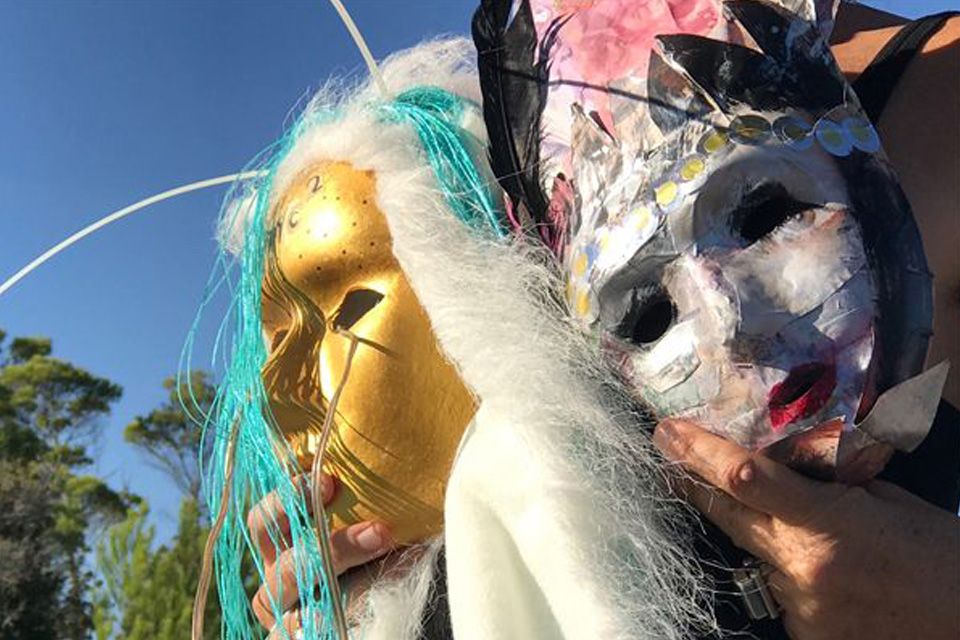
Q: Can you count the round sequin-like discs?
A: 11